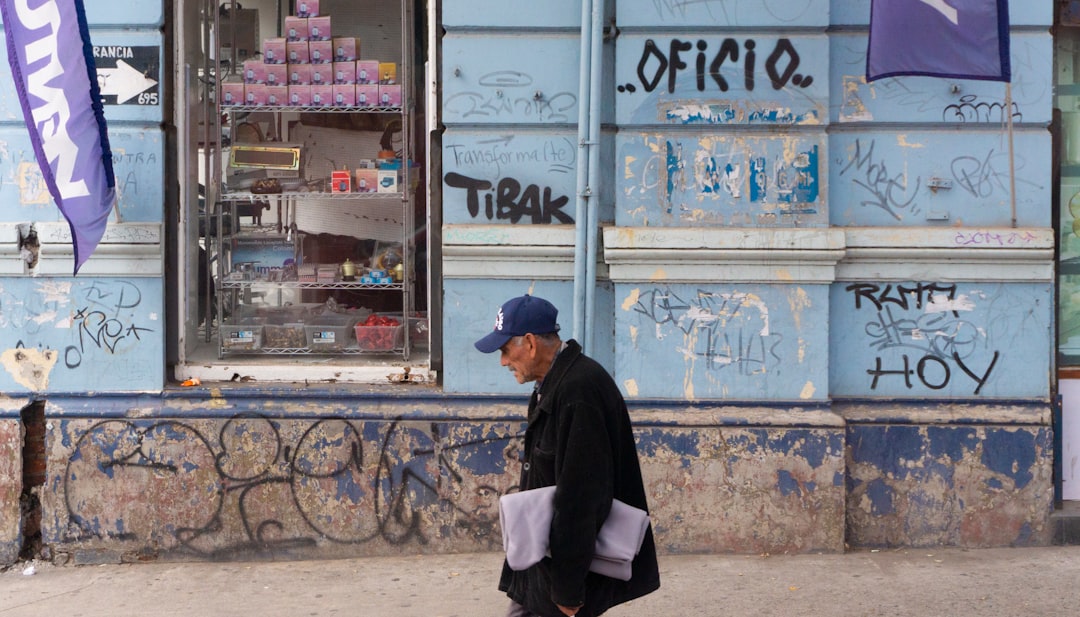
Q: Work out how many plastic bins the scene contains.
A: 4